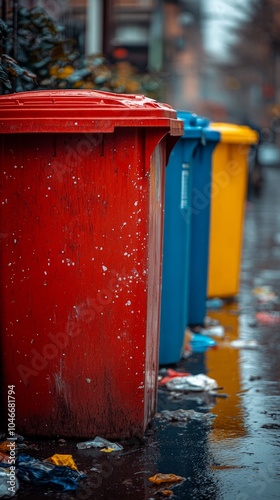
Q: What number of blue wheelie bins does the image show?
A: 2